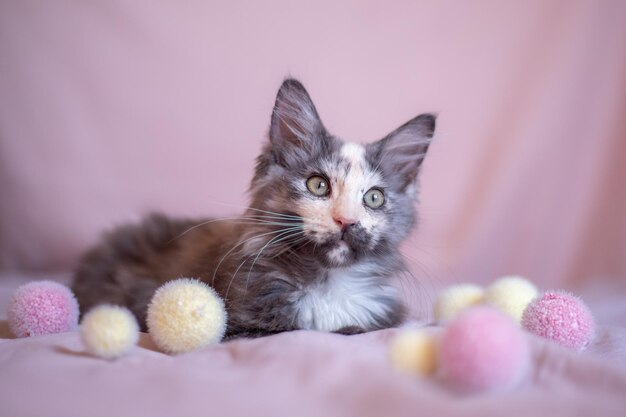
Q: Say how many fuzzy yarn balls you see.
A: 8